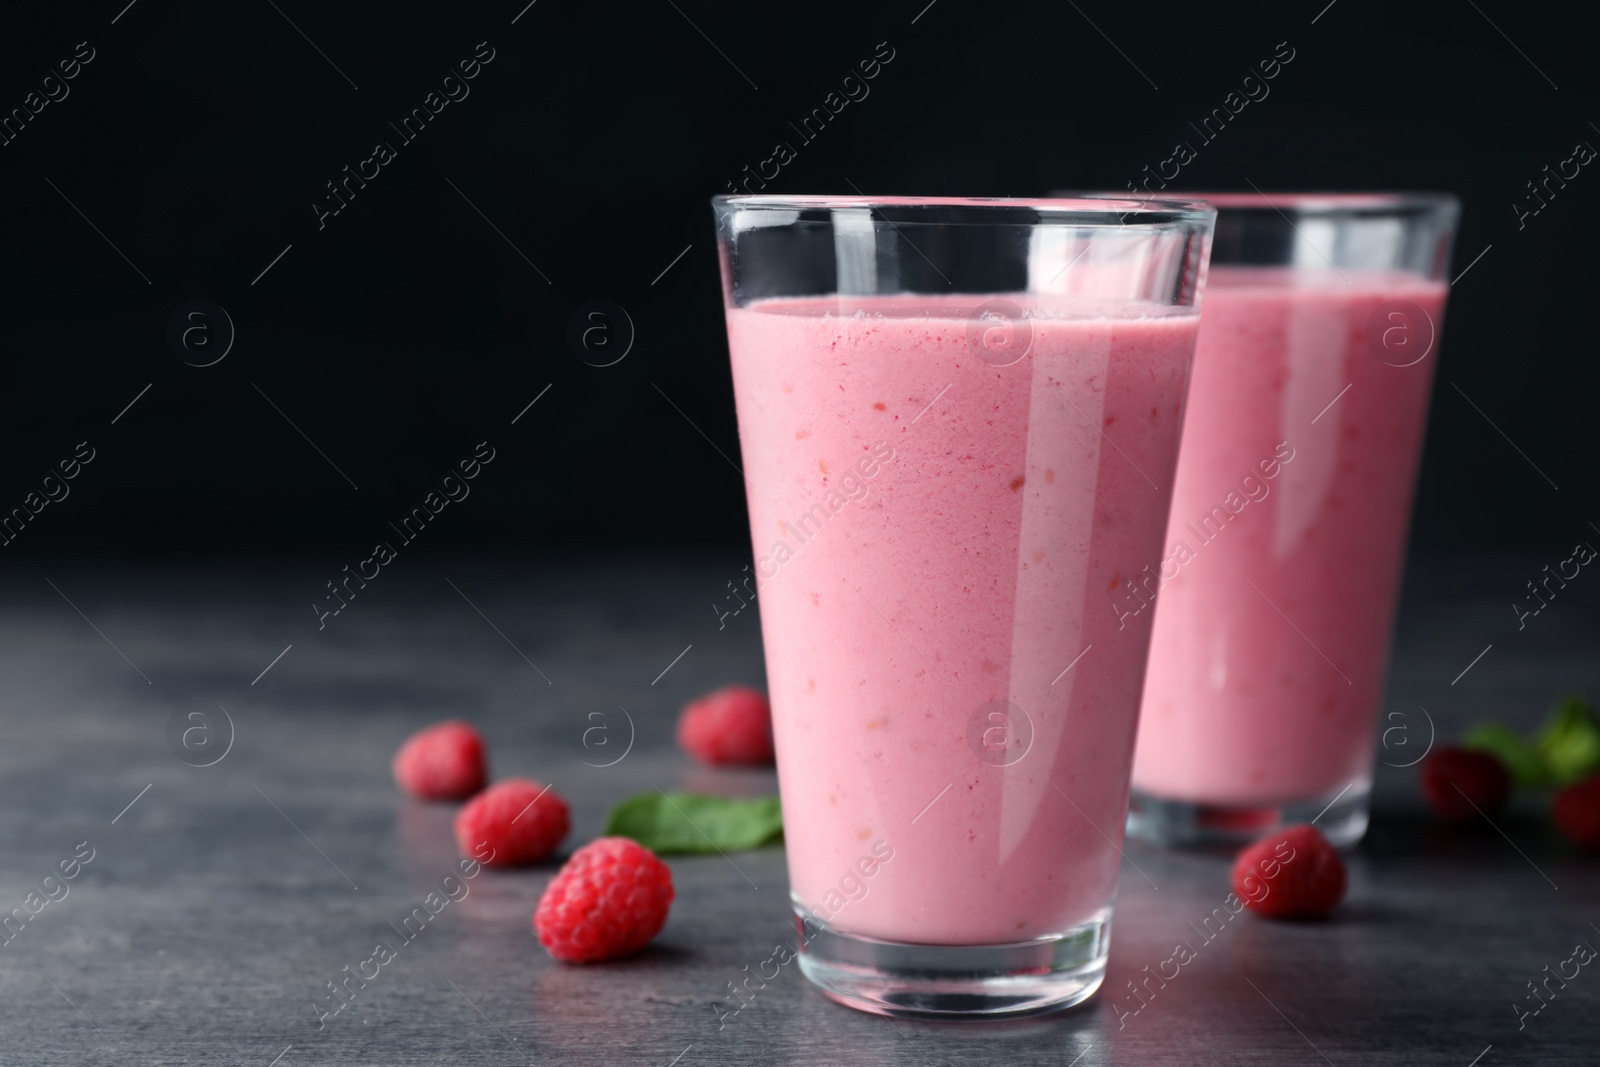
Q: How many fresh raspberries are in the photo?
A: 7